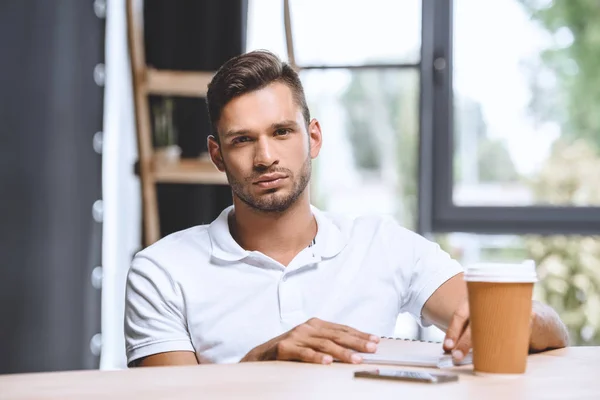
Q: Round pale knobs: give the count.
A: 6